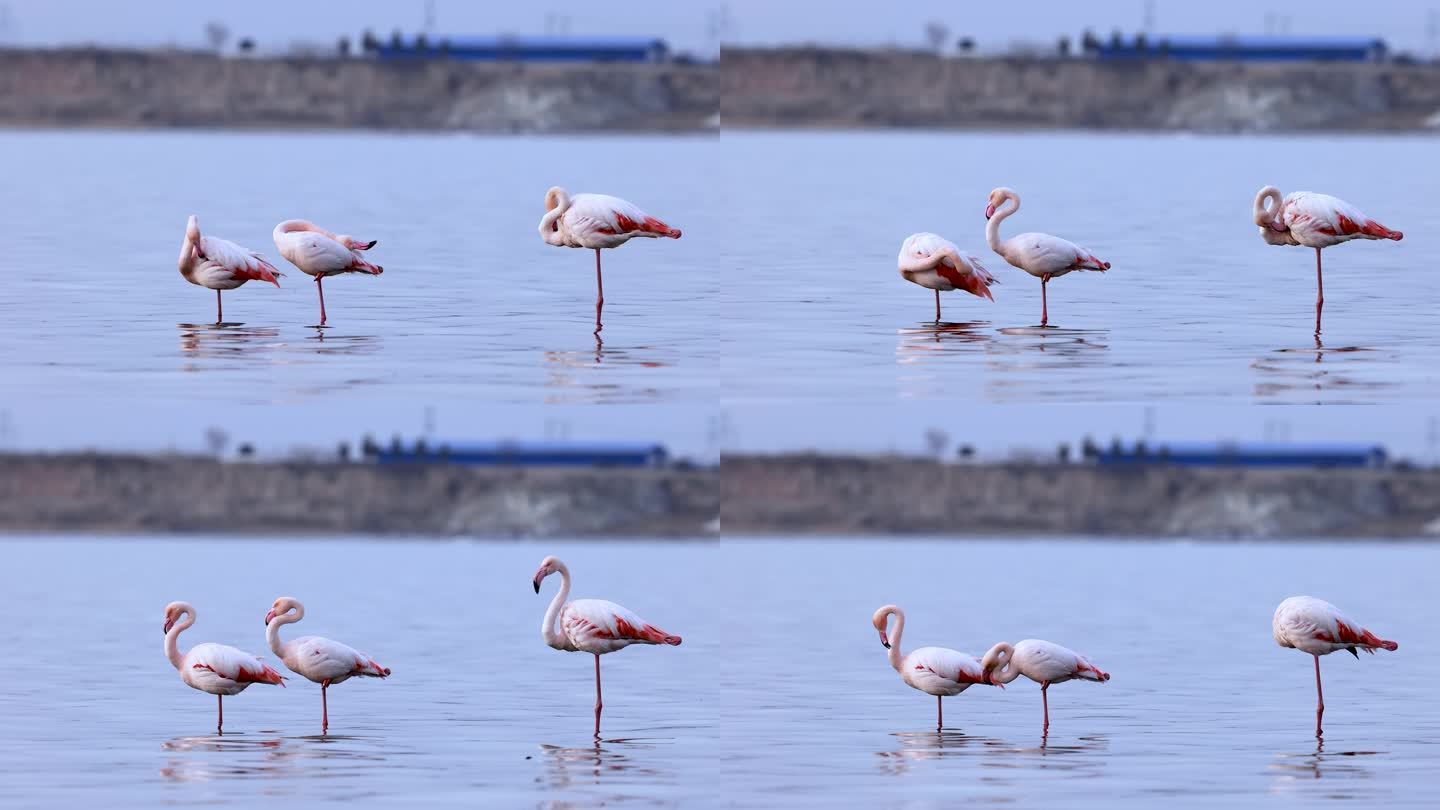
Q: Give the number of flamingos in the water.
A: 12